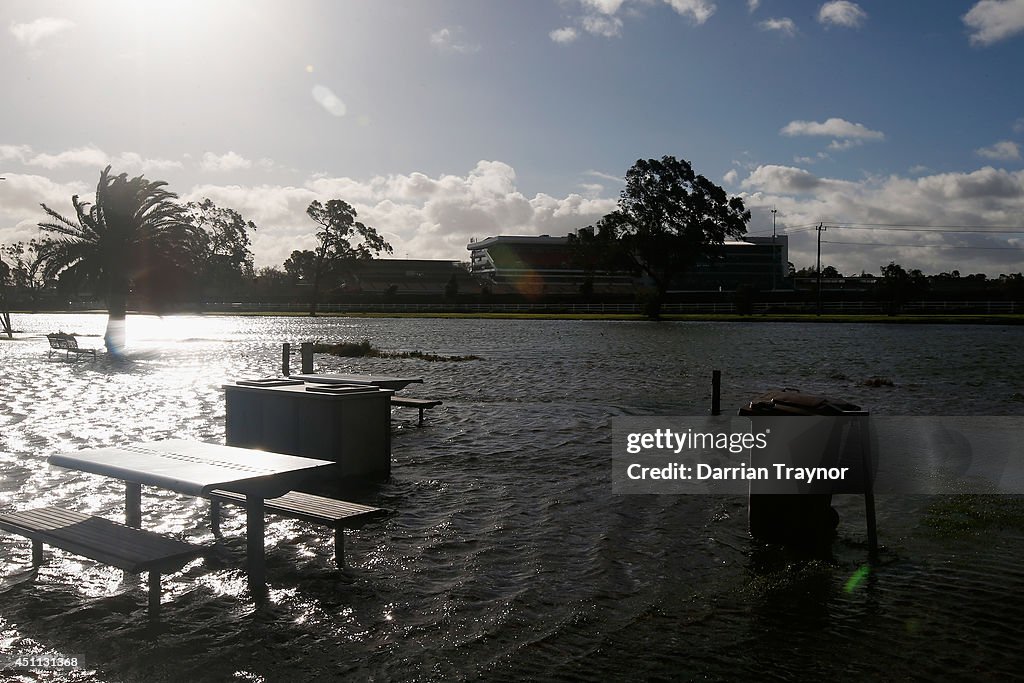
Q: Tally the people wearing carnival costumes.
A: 0